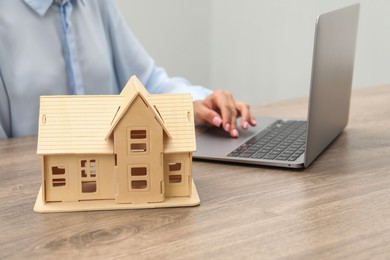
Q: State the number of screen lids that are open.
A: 1